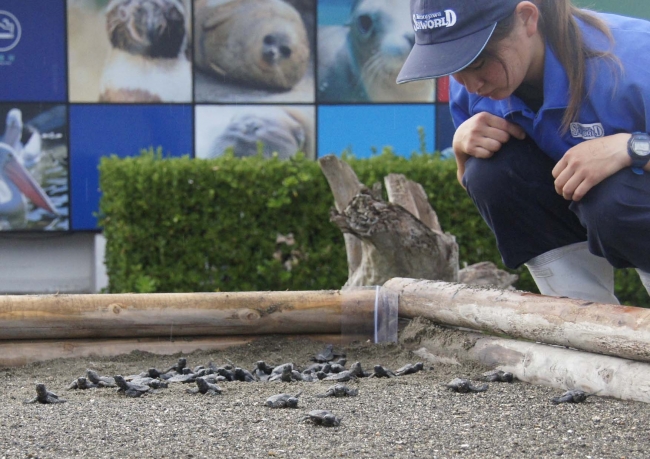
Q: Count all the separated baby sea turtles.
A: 7